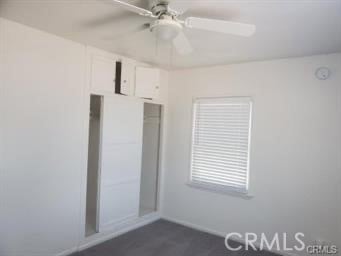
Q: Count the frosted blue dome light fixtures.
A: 0